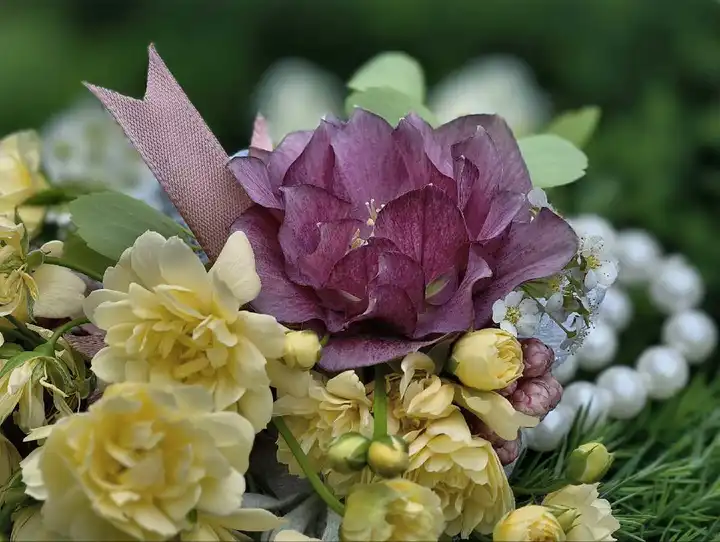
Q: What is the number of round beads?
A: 11